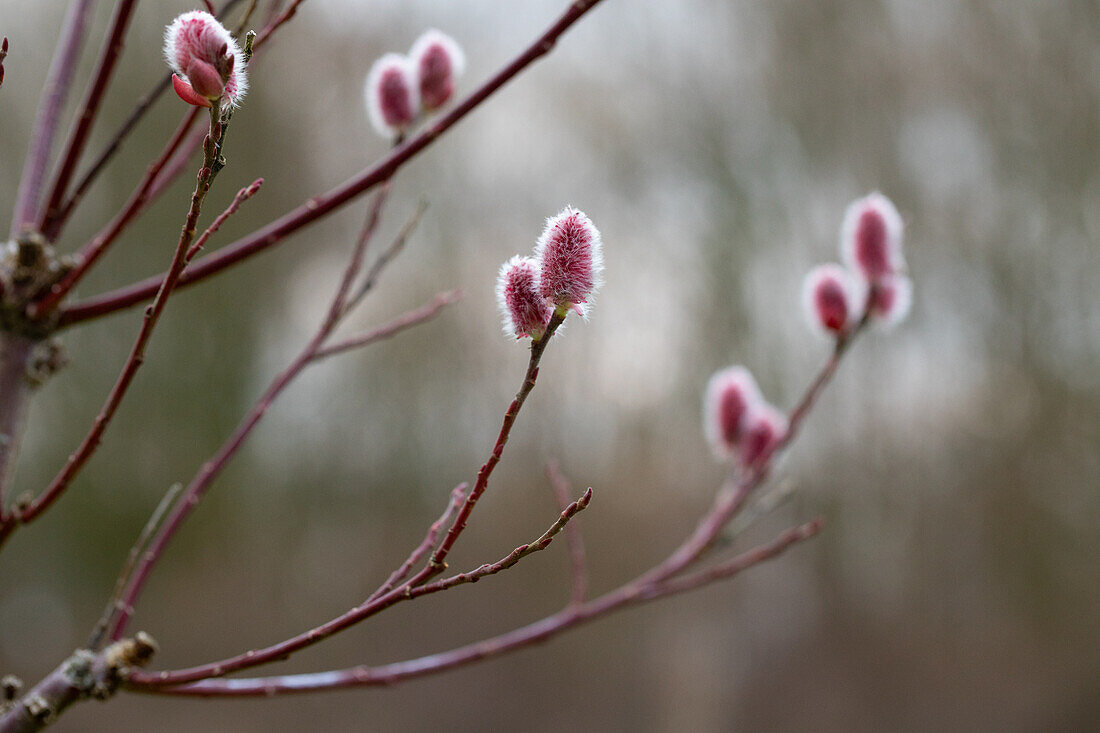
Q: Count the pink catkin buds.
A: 10